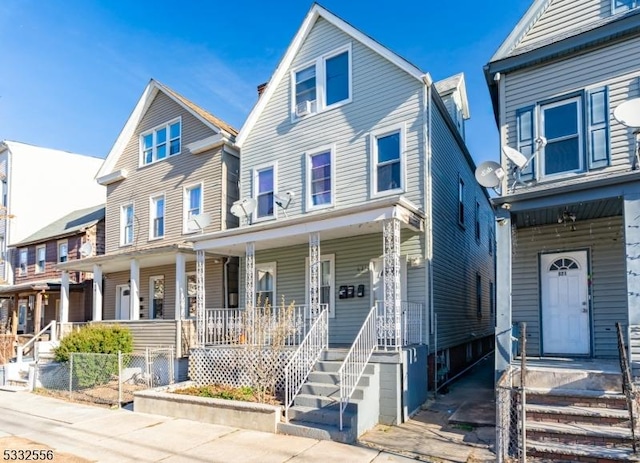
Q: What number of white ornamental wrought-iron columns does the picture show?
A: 4